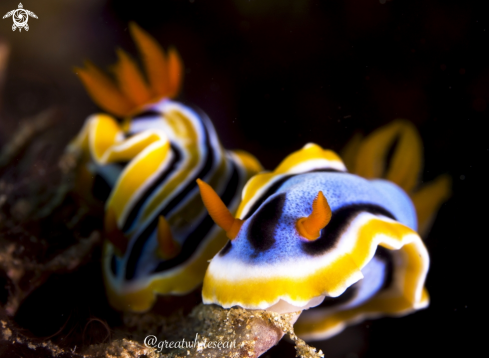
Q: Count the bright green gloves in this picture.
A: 0